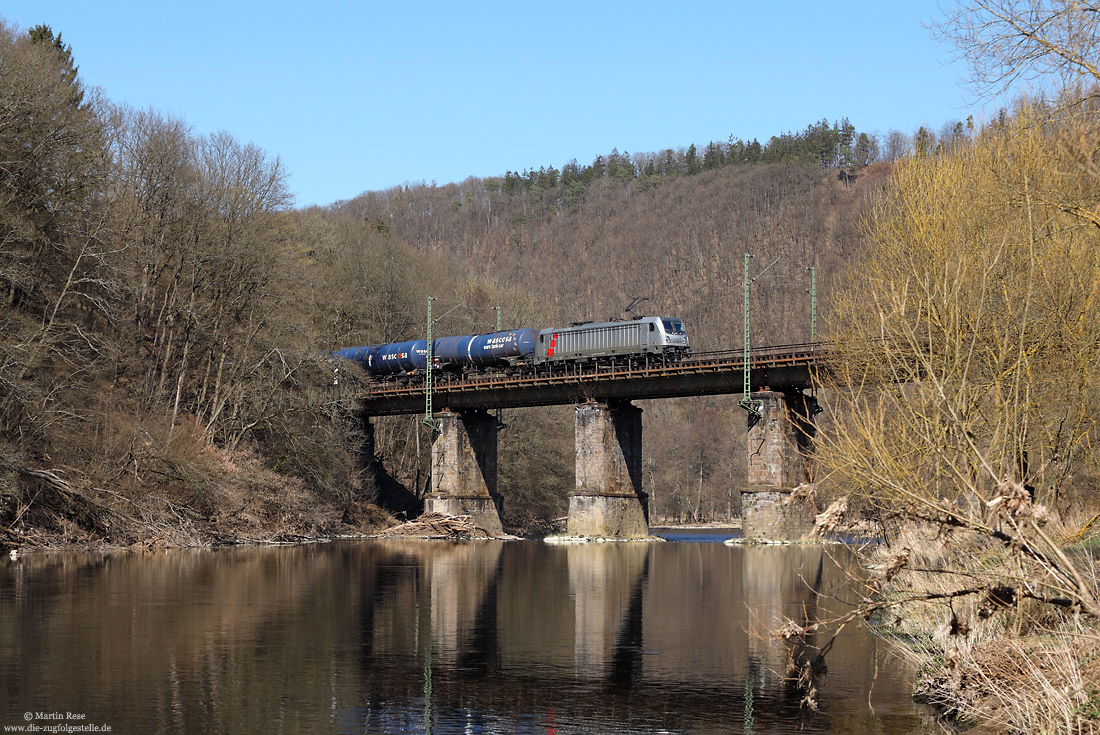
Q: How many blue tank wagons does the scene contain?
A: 2